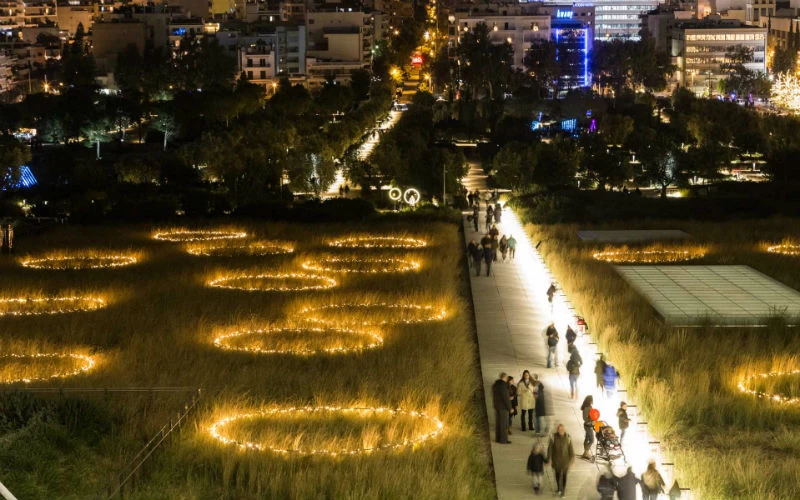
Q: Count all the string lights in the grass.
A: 14